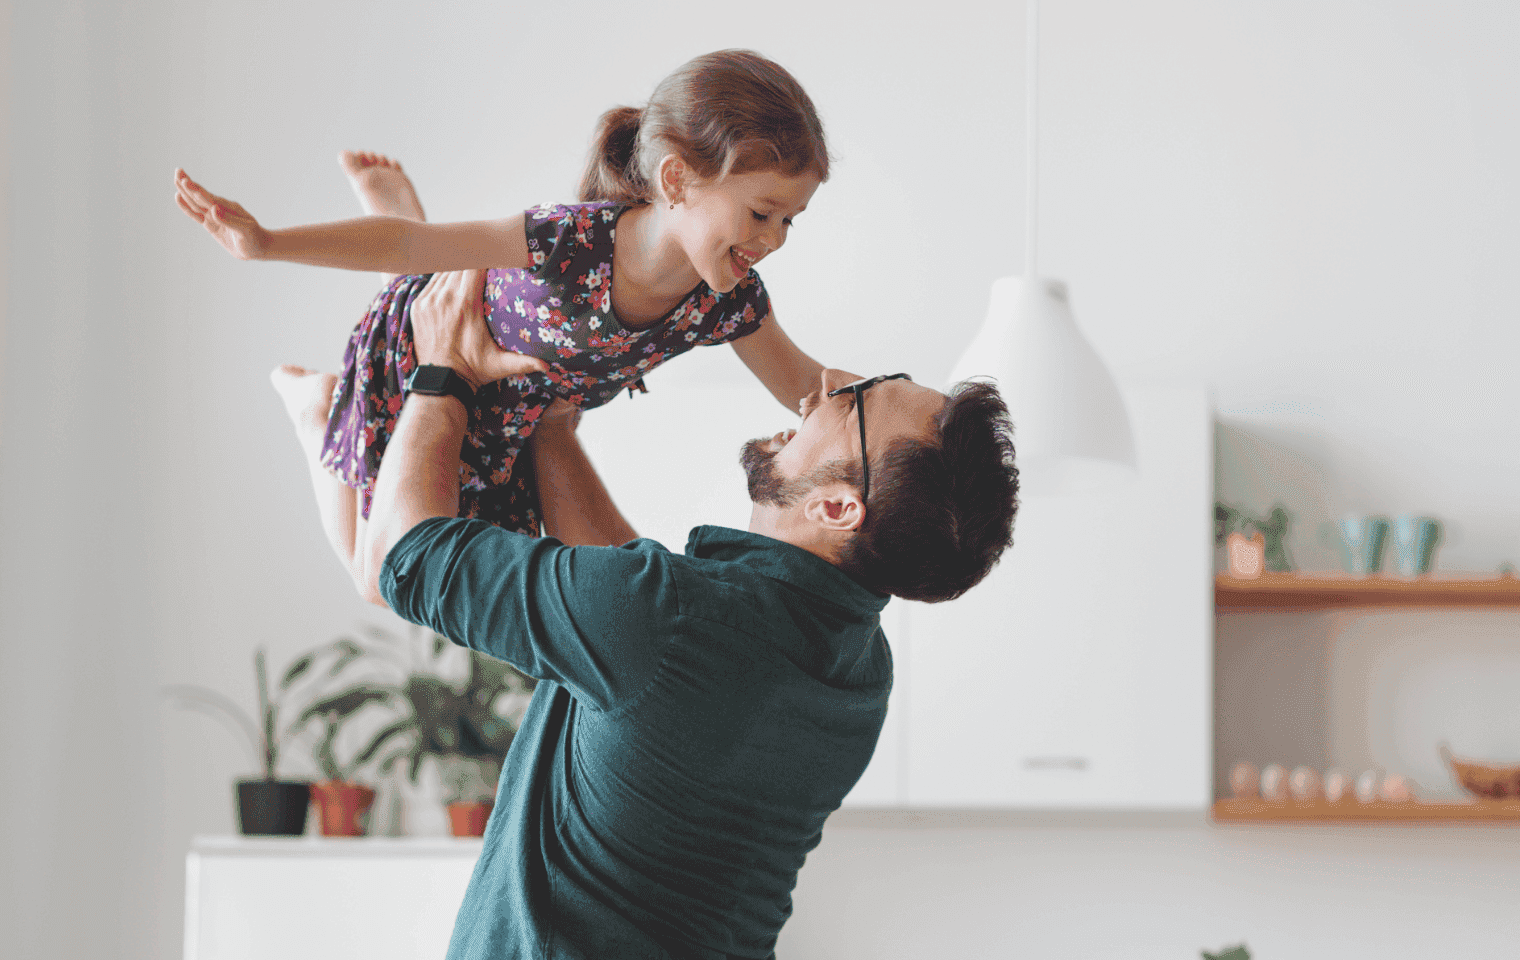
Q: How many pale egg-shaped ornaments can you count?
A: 6